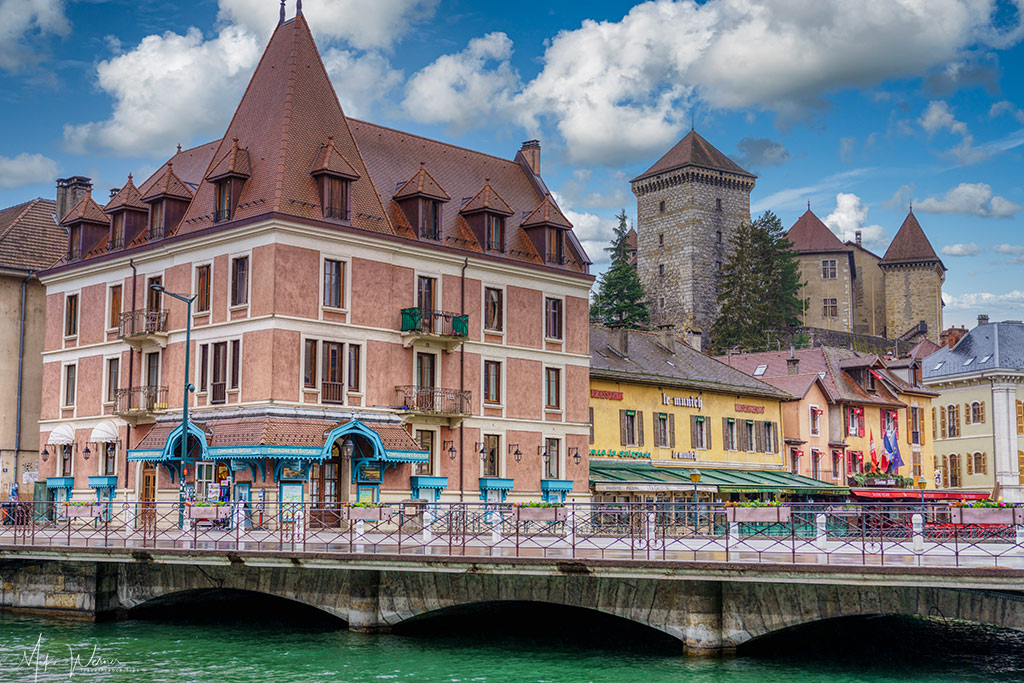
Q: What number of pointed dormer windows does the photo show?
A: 8